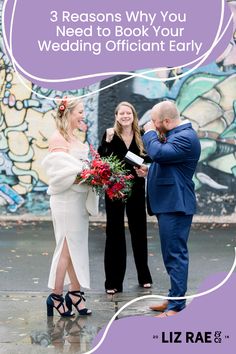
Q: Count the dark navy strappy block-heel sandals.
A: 2